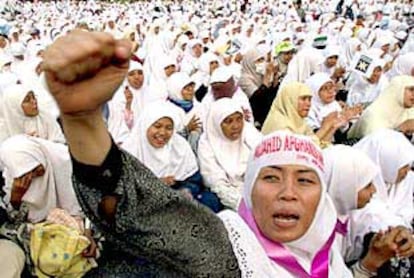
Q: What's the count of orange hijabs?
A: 0